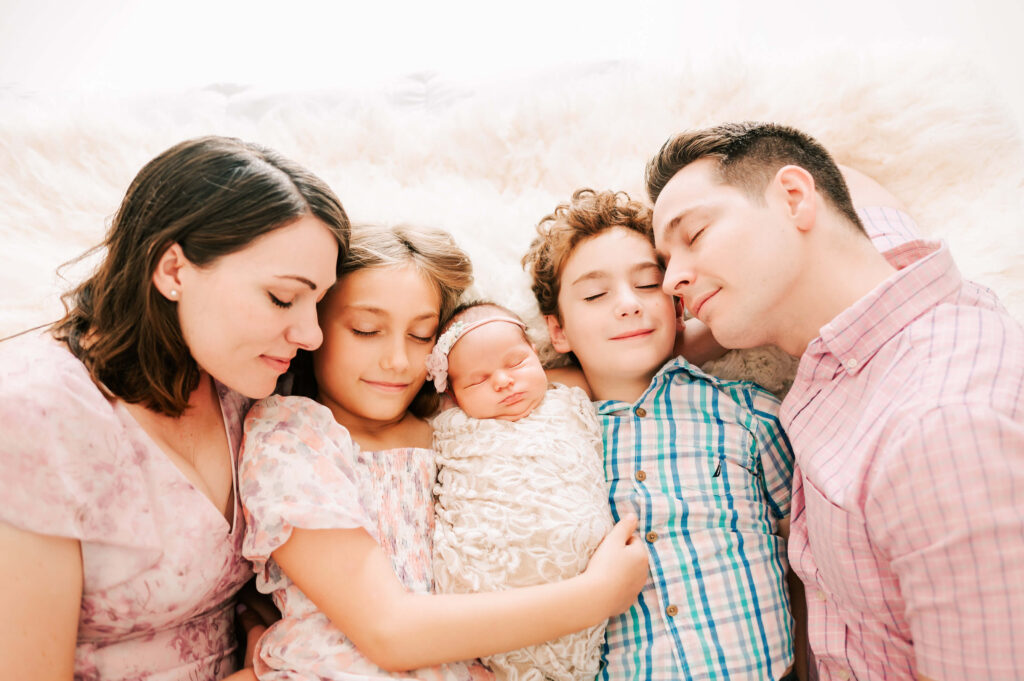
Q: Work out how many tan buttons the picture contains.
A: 4